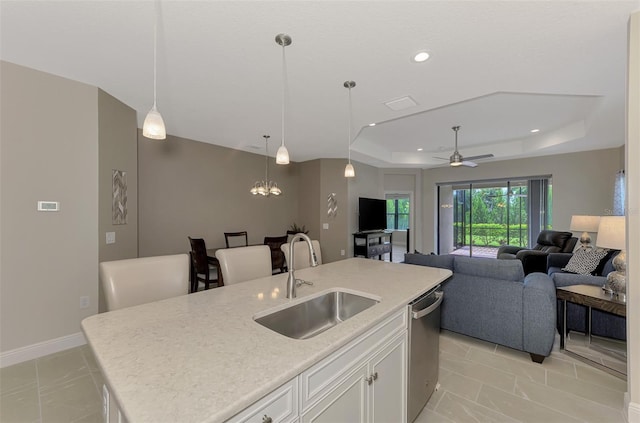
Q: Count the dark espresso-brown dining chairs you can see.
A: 4